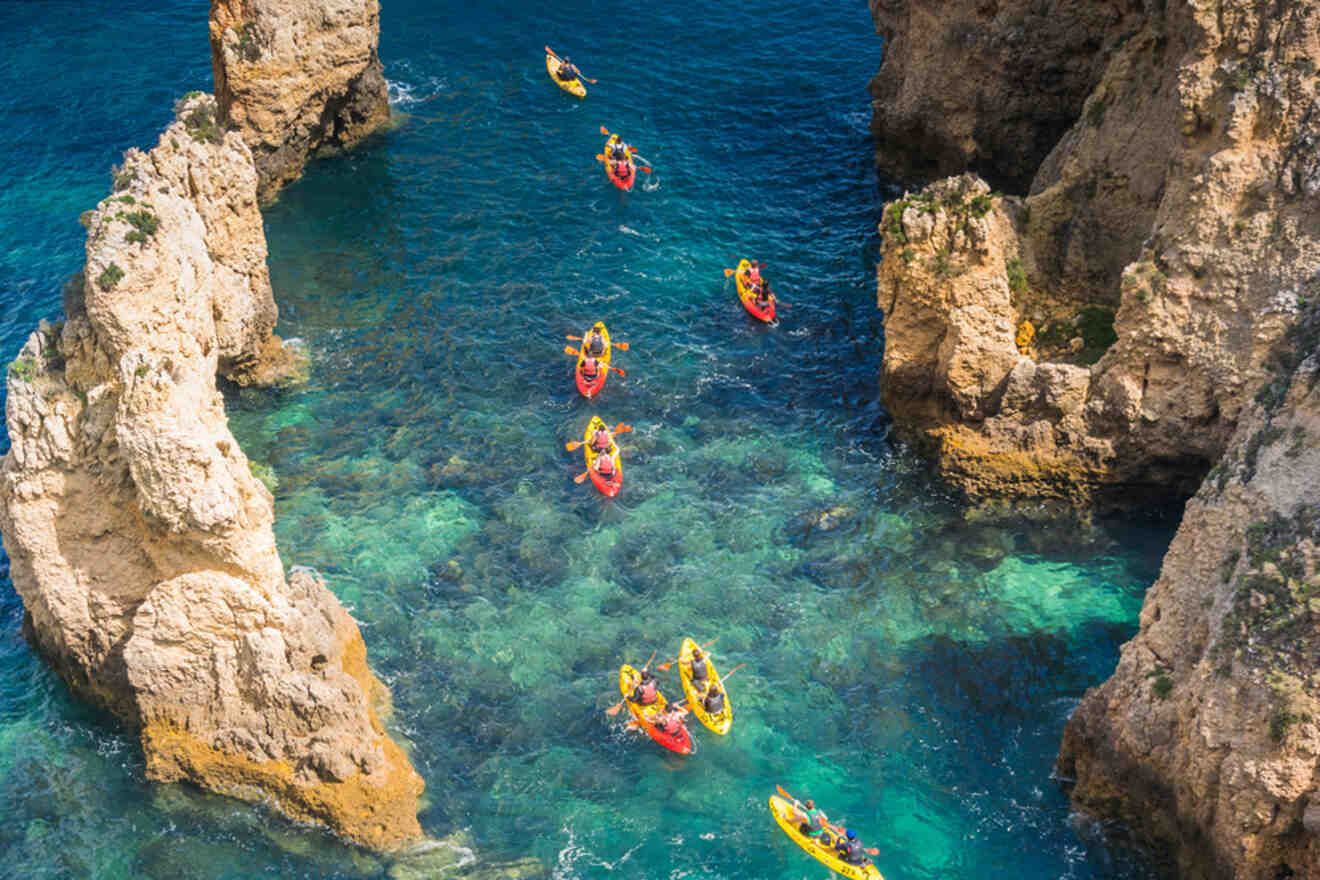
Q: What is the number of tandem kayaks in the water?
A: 7